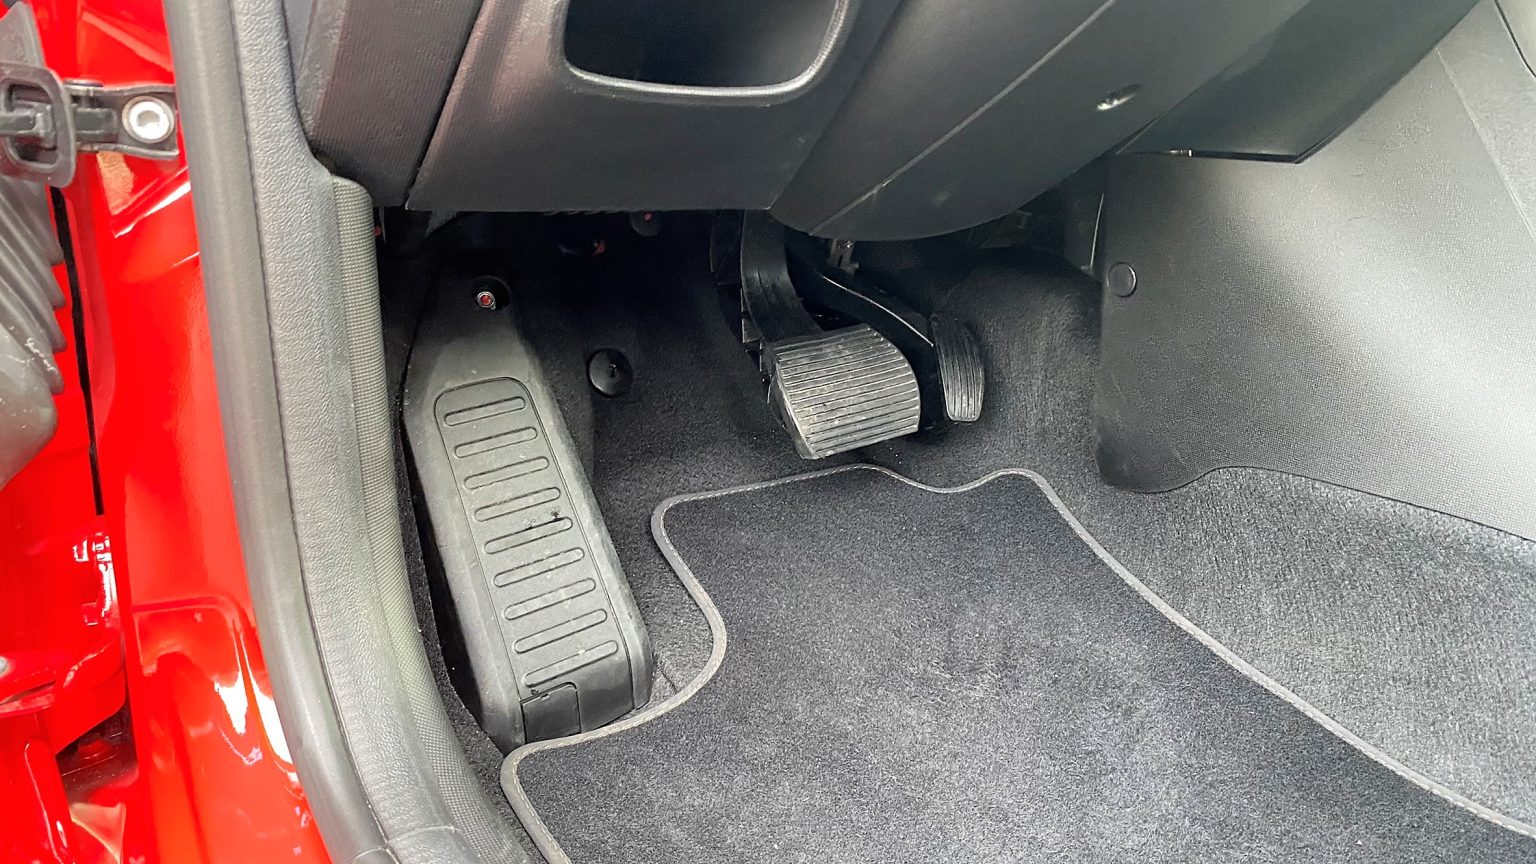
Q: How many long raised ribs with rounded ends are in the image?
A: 9